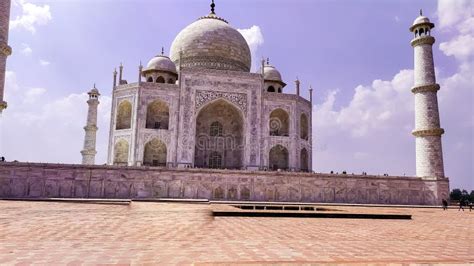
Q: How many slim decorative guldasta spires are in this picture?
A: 7